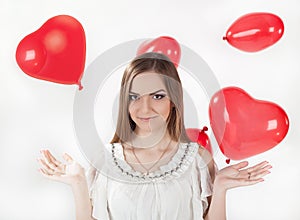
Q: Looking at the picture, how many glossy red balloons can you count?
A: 5